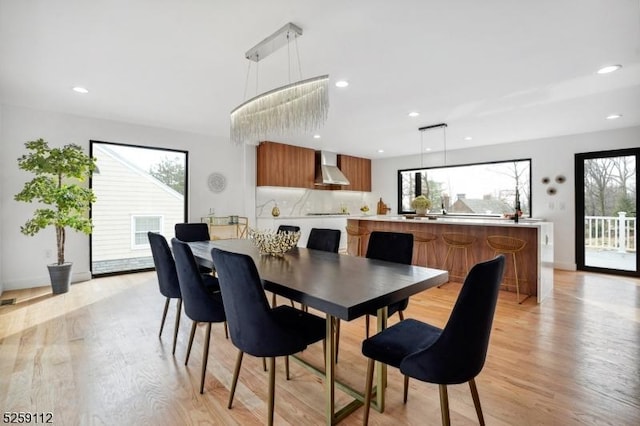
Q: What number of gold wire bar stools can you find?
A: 4